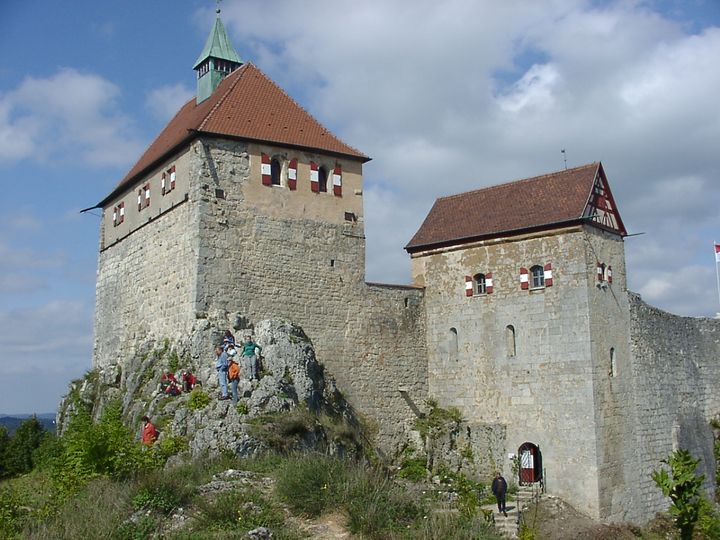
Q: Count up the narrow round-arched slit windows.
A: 3